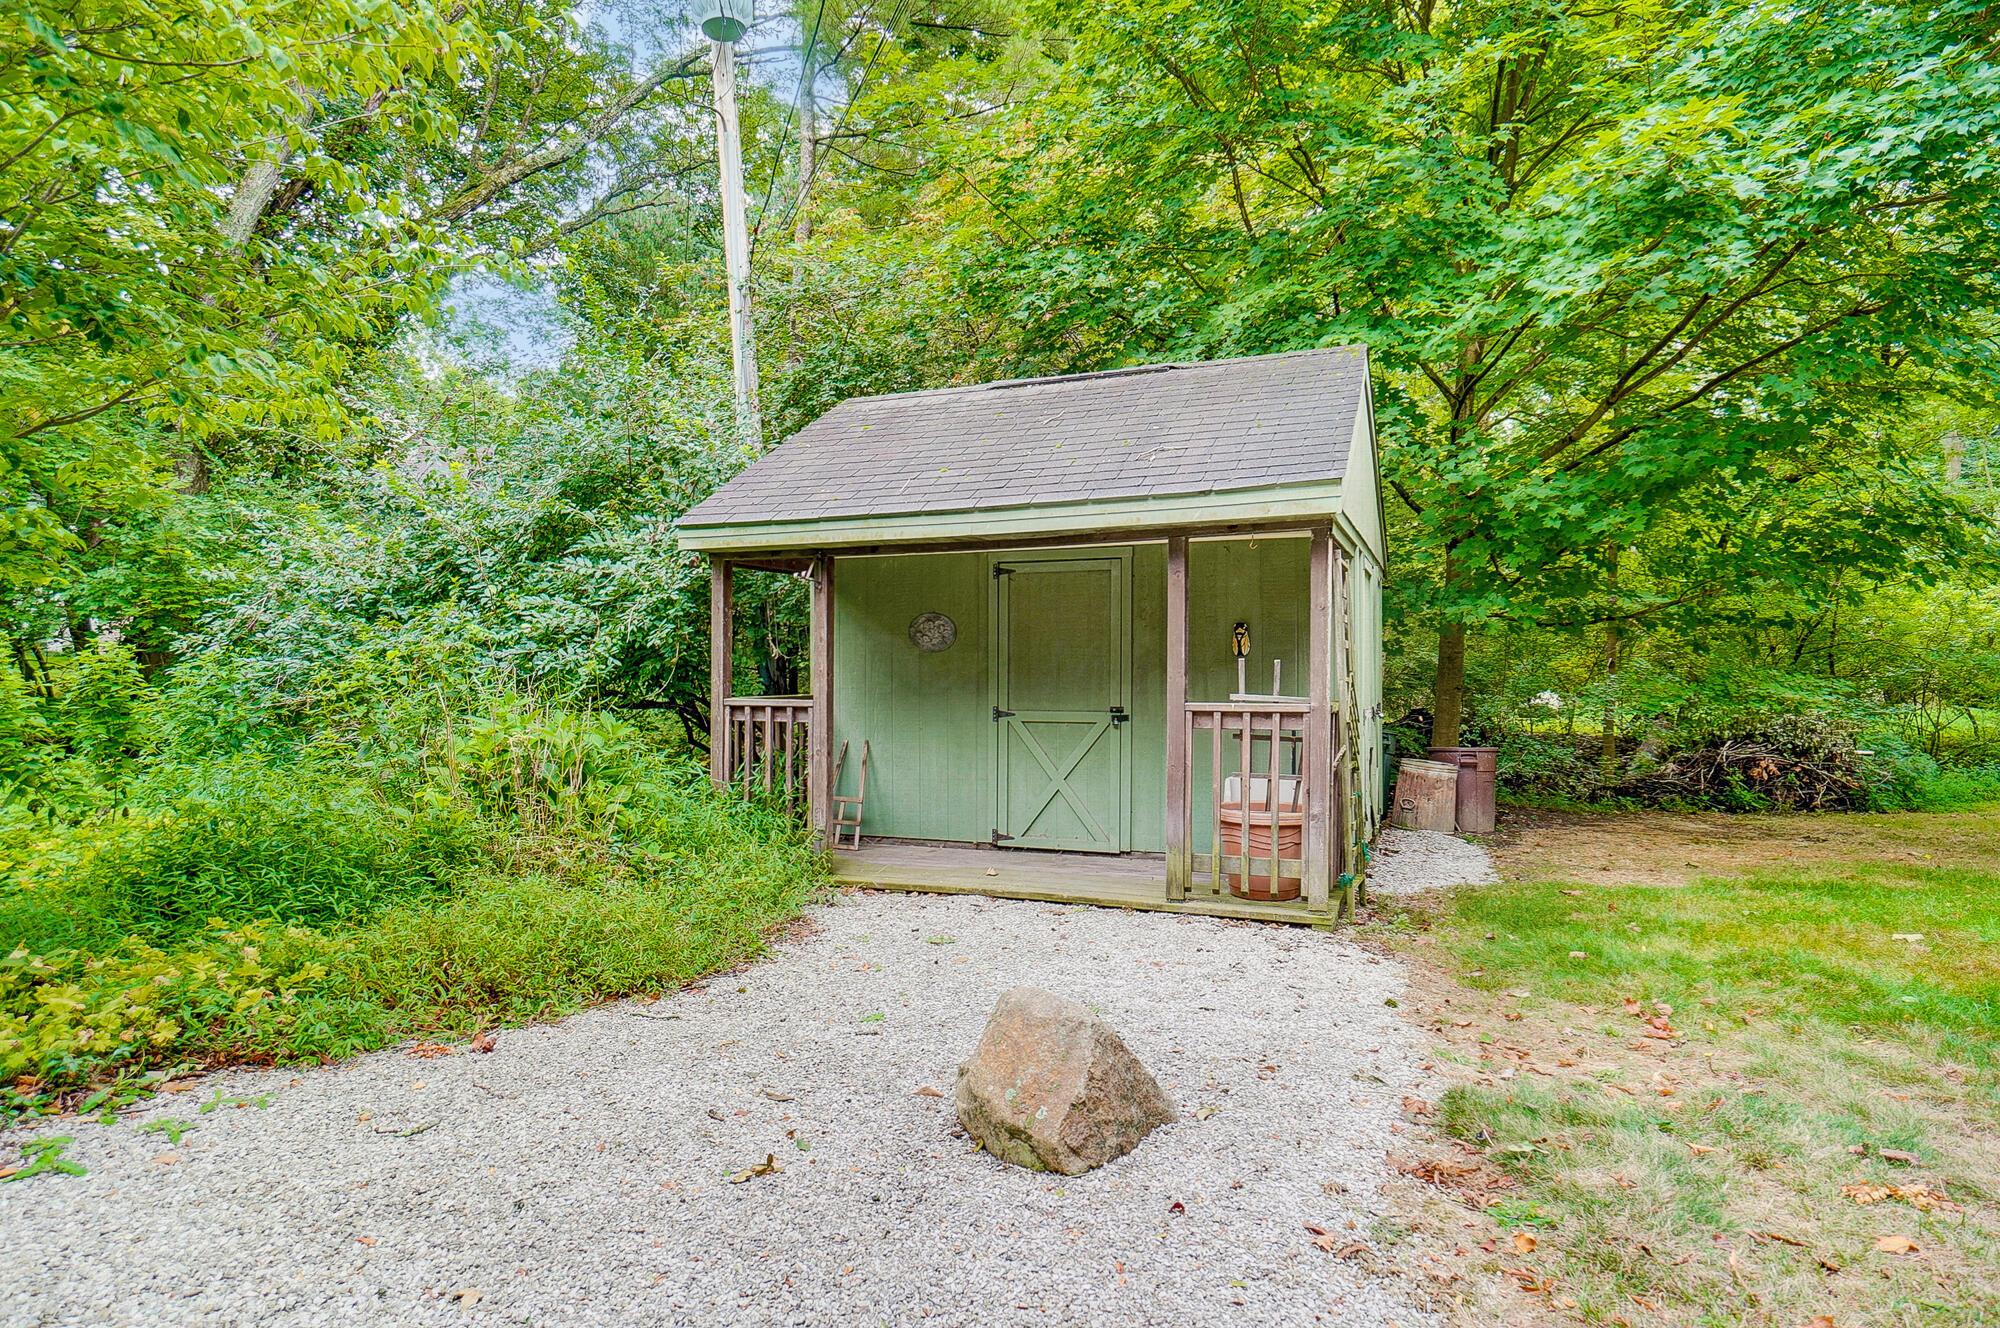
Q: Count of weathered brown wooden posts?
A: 4